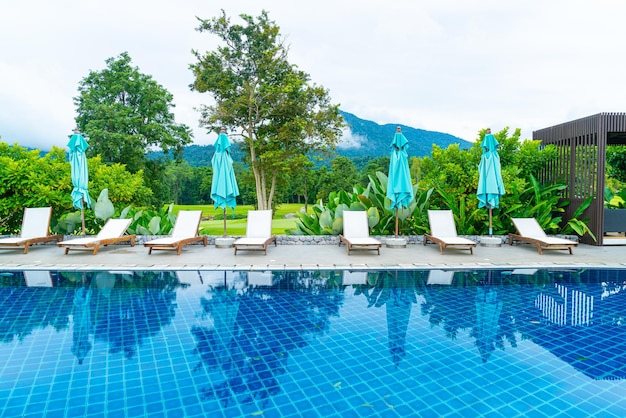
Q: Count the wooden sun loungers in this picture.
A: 7